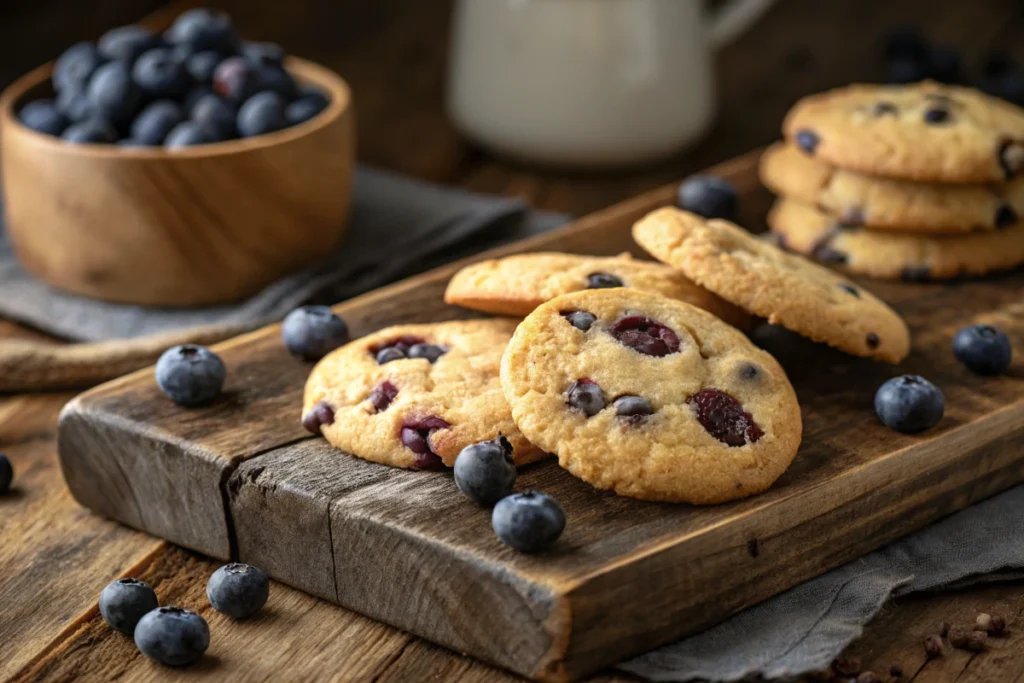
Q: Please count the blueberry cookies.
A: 7